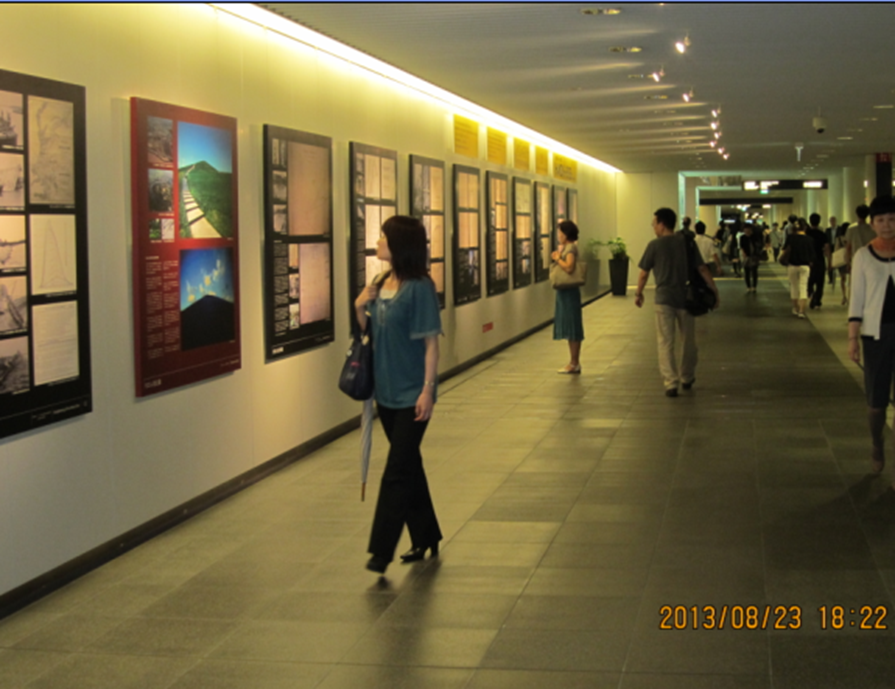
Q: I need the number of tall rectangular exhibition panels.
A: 11